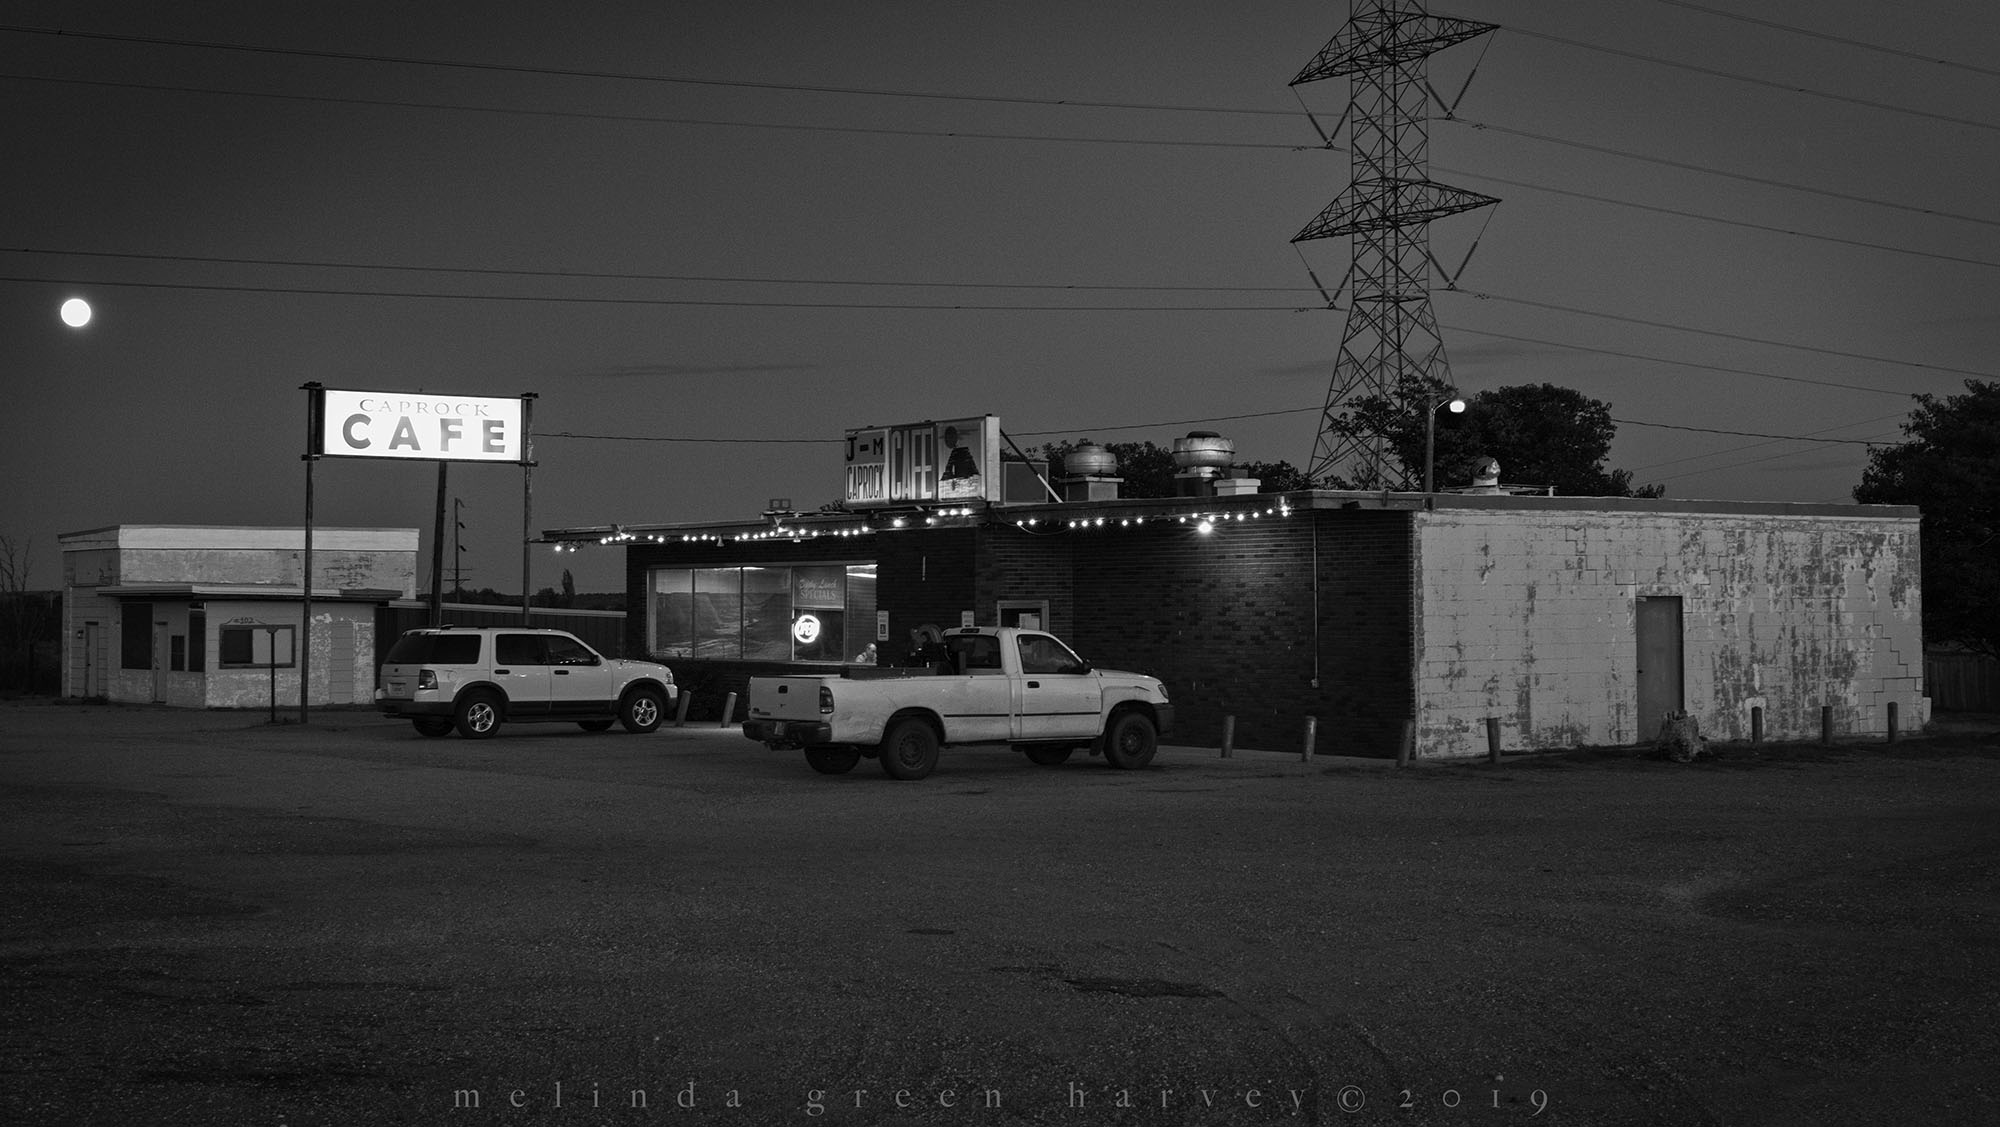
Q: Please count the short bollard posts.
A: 9